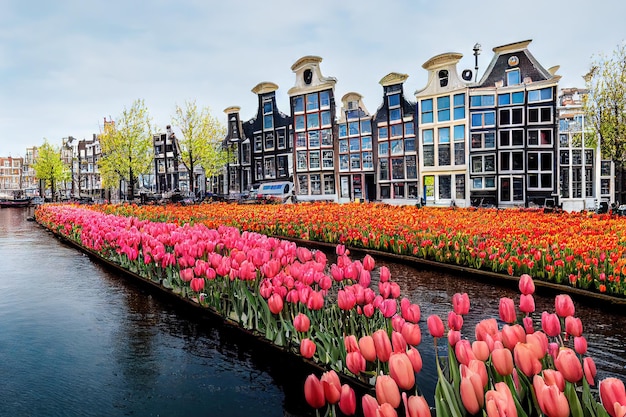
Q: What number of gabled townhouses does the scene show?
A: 7